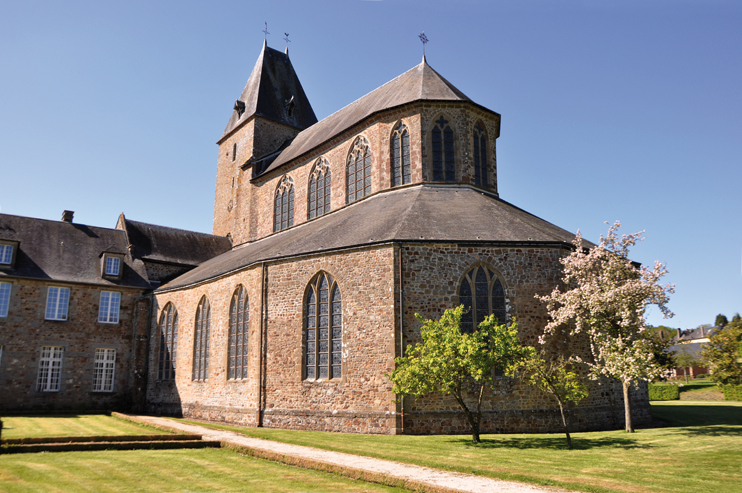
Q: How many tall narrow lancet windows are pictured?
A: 11